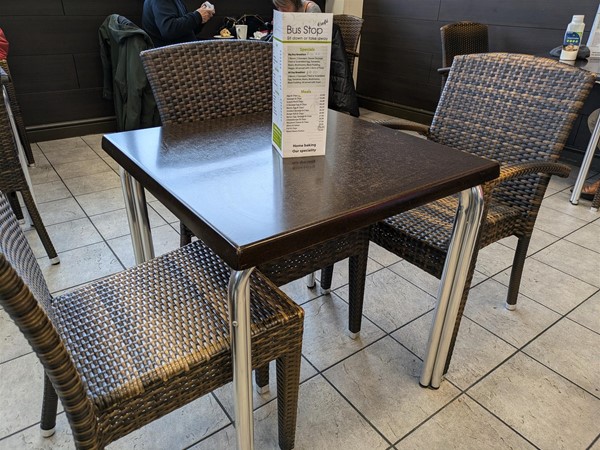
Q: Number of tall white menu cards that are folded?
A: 1